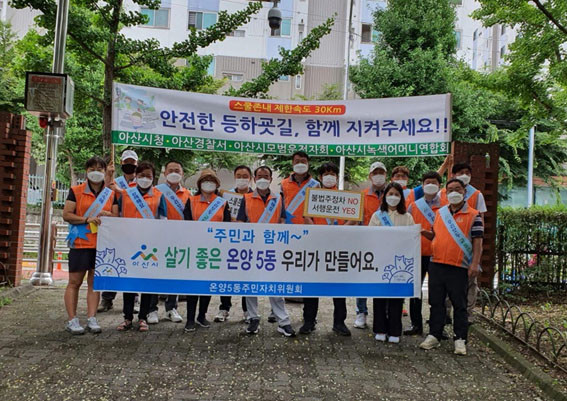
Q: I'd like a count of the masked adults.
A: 15